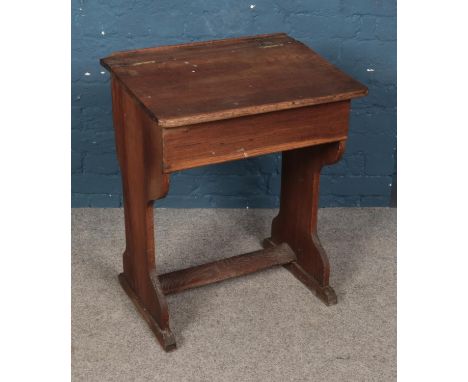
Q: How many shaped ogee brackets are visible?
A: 2